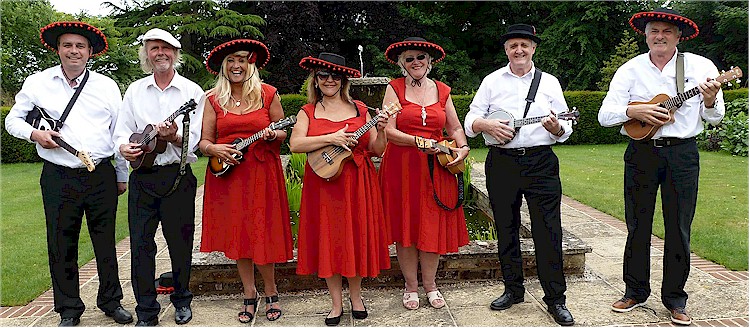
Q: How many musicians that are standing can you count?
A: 7